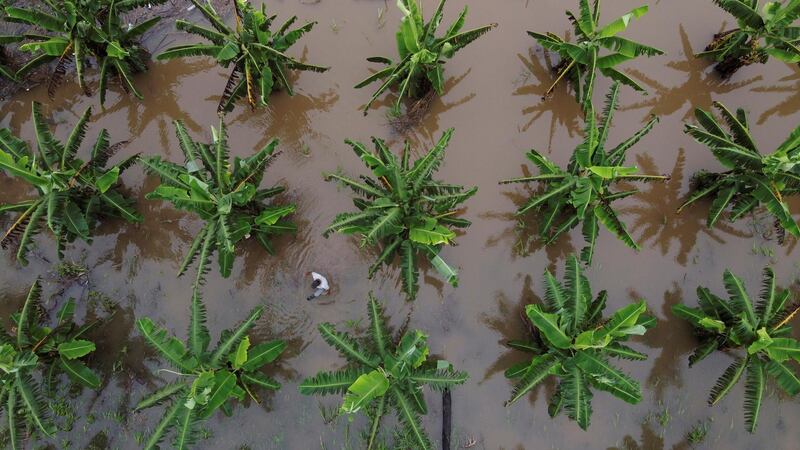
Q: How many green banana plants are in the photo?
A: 15